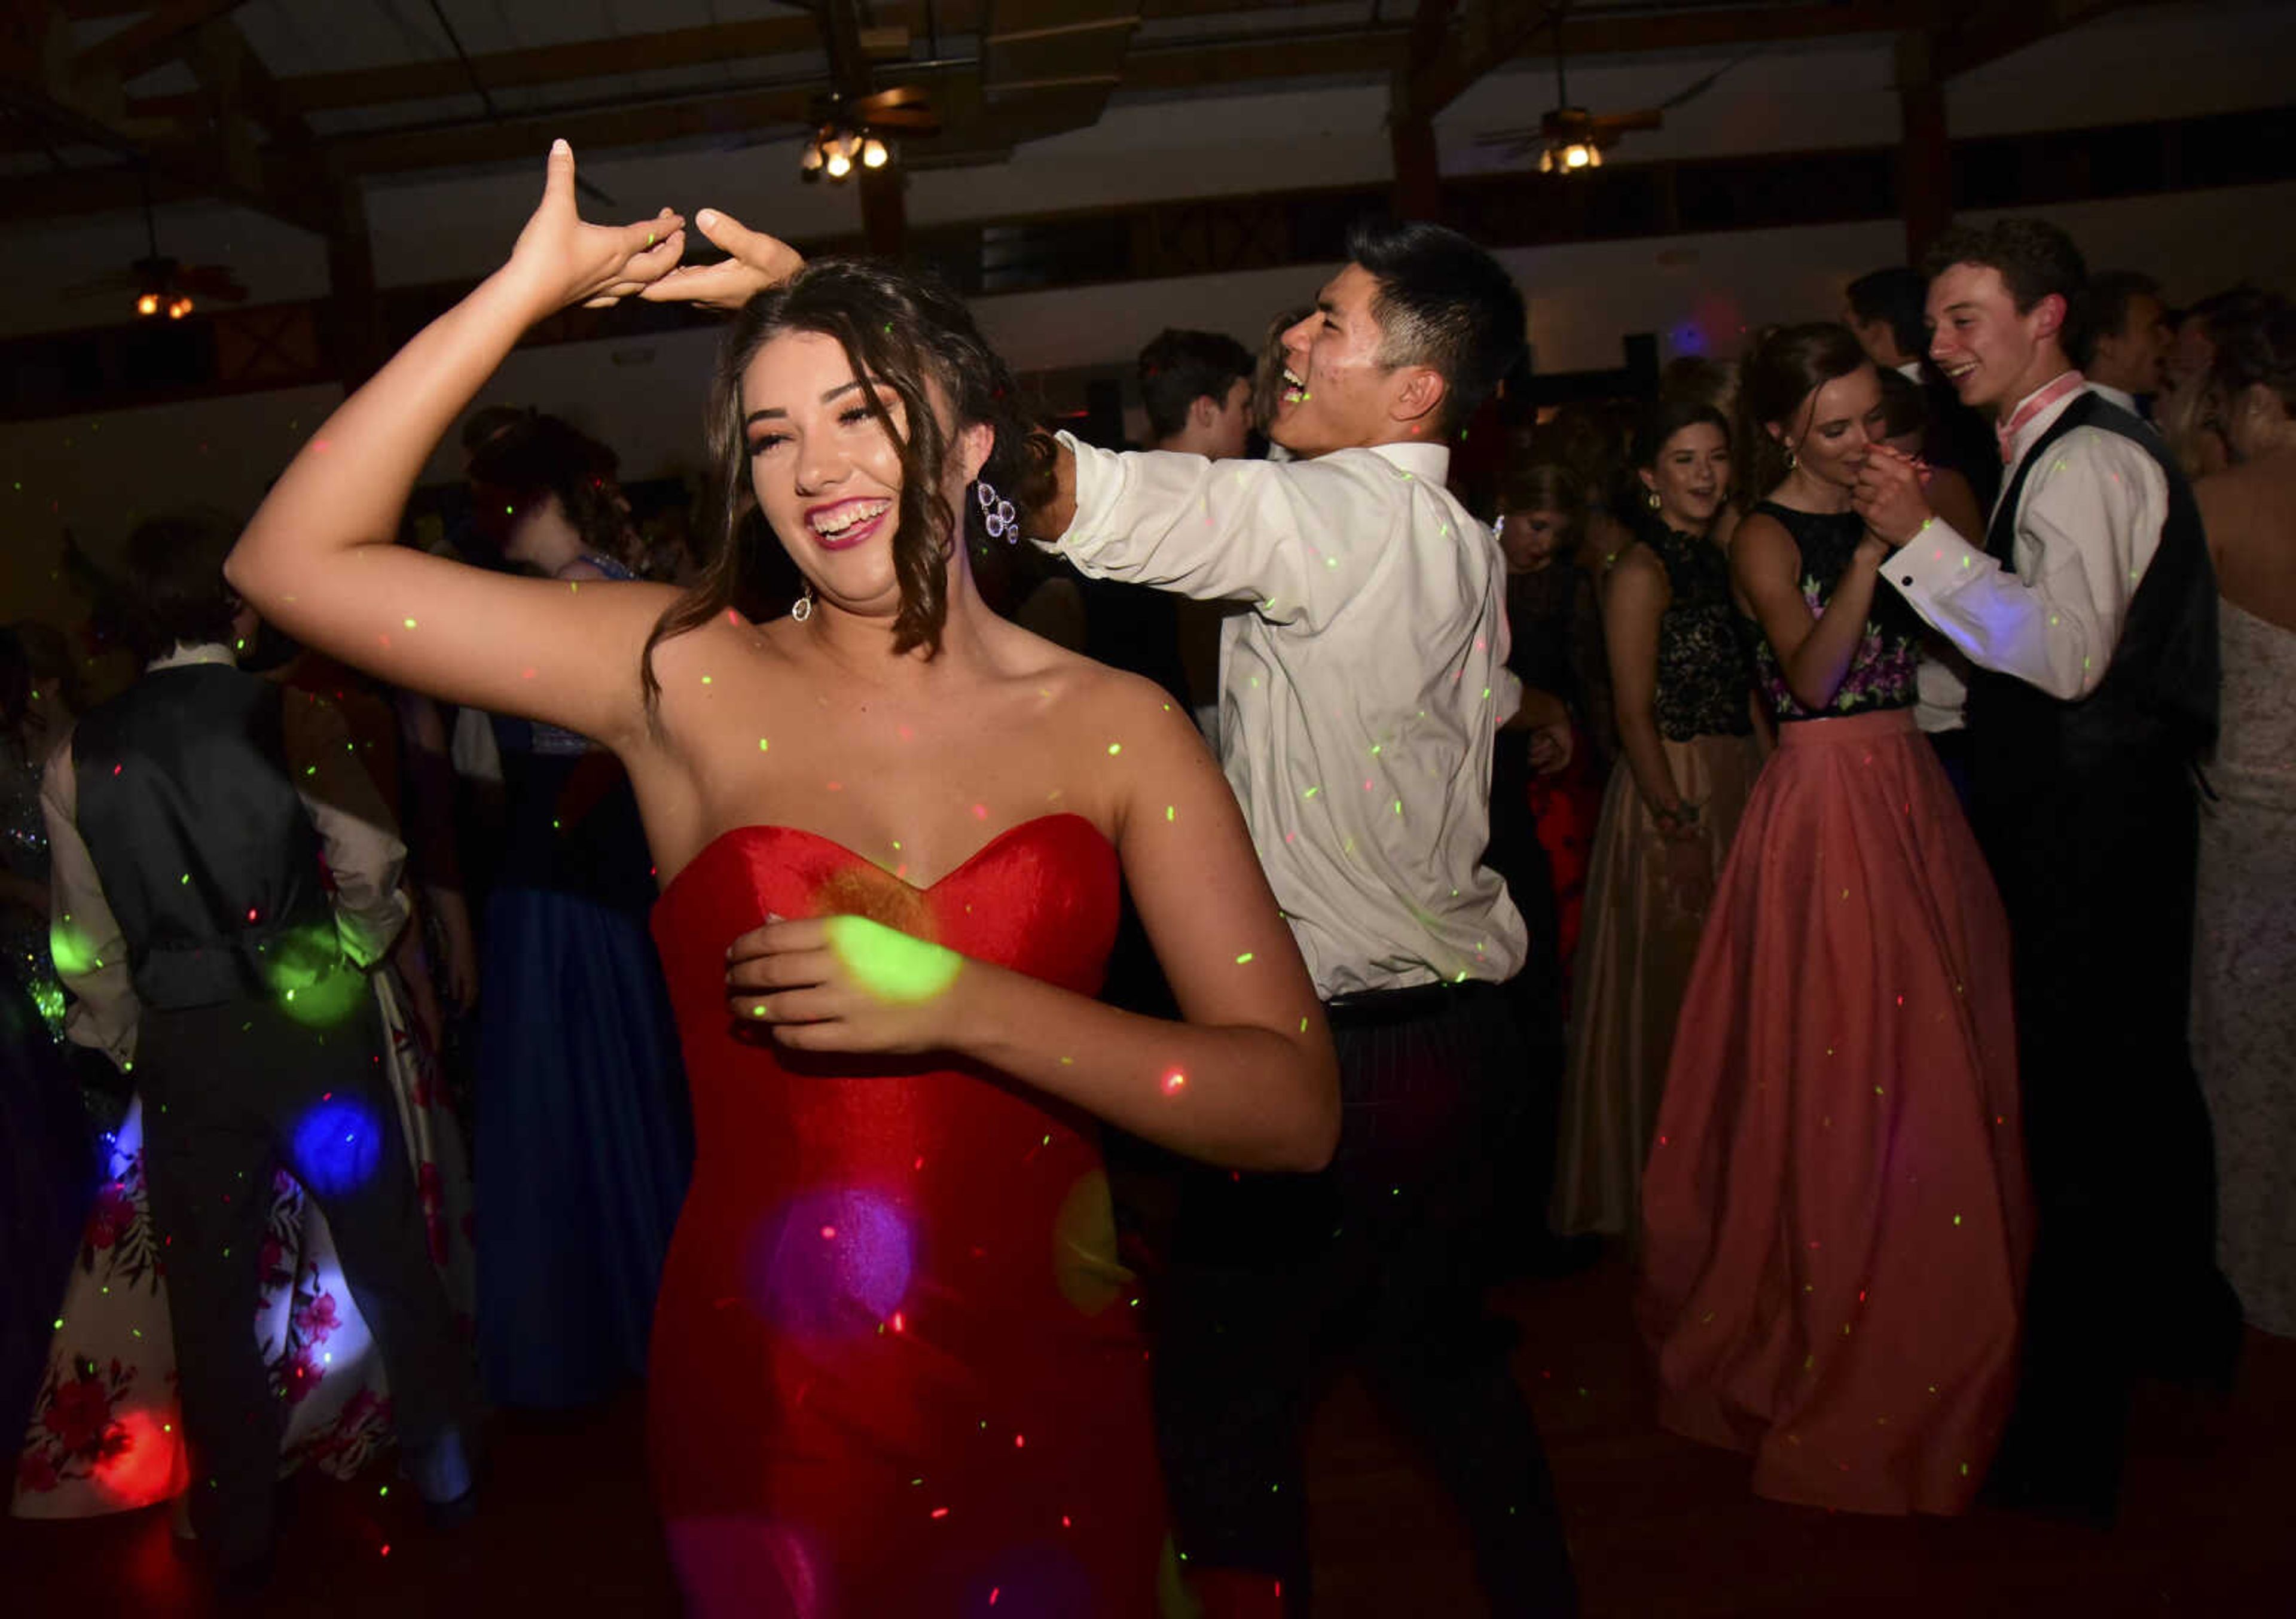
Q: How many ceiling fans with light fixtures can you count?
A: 3